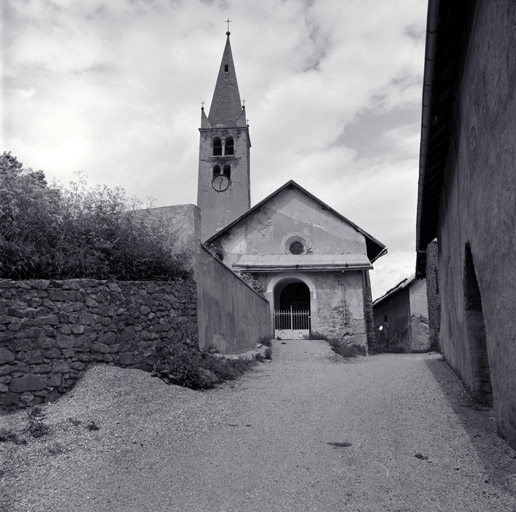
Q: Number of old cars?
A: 0